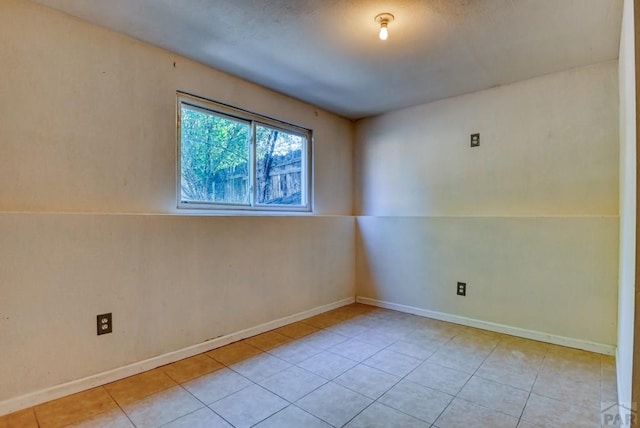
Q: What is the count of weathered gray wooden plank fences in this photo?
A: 1